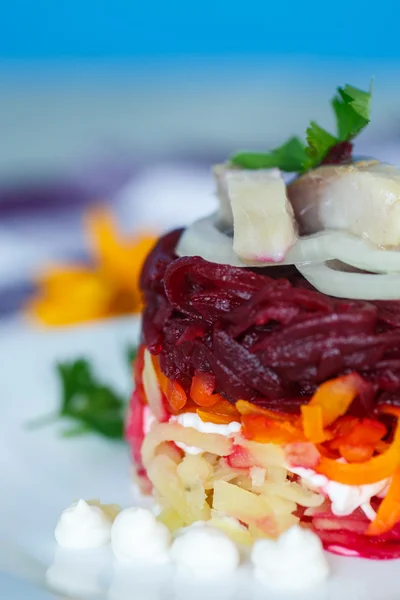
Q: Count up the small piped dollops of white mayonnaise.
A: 4